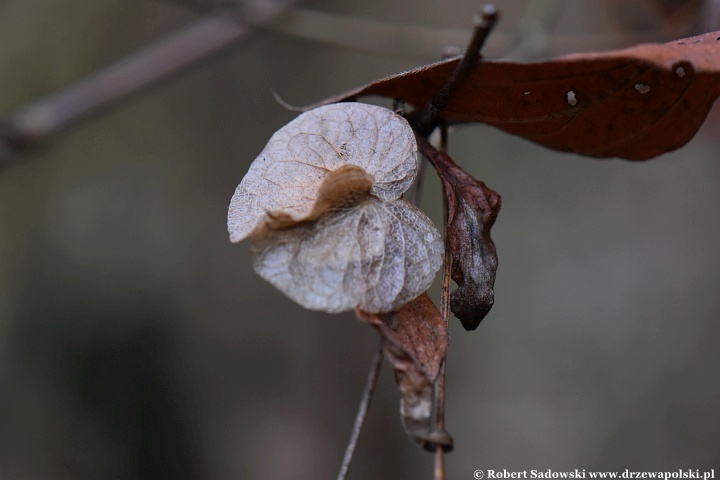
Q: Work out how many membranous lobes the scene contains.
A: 2